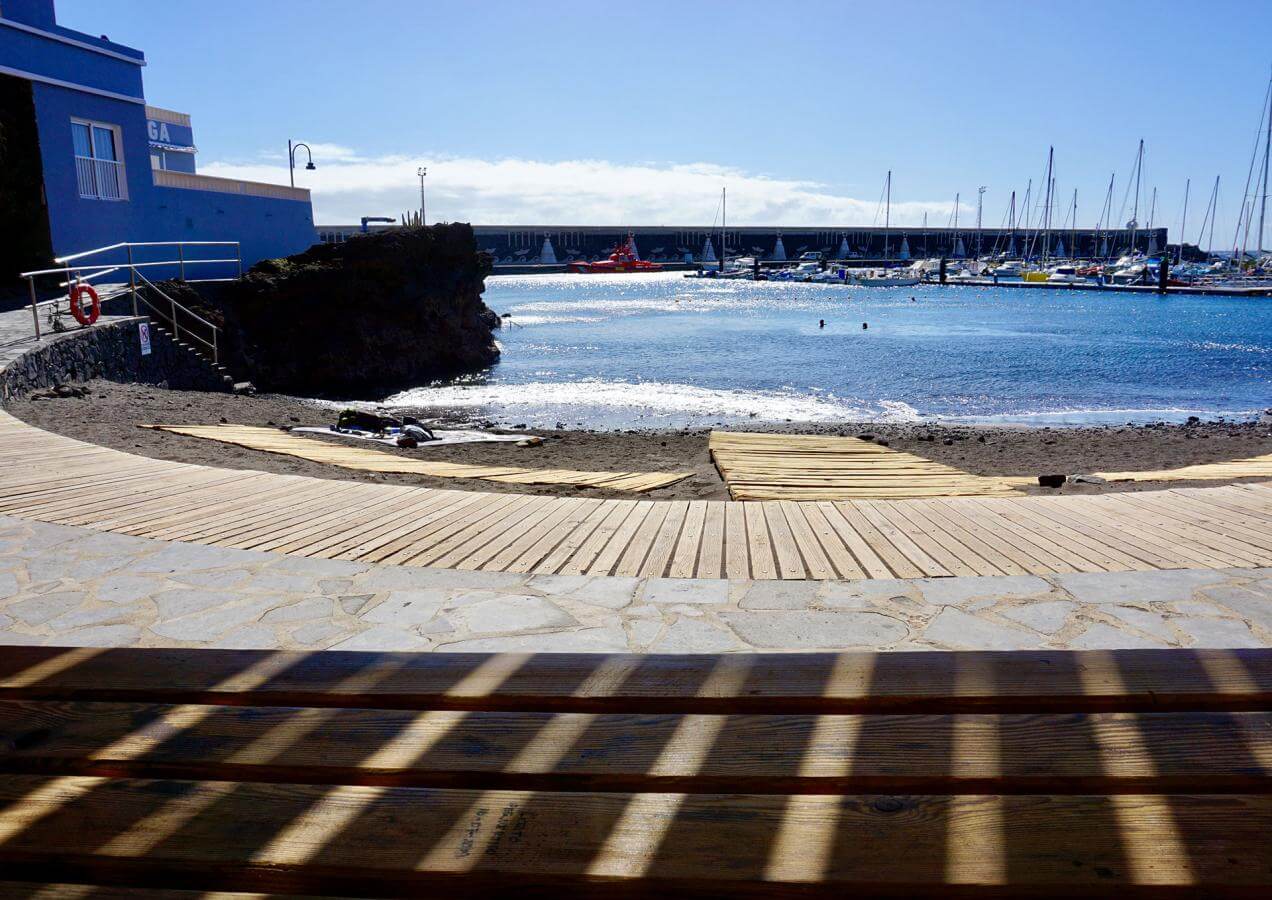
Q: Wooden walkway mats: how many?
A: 3